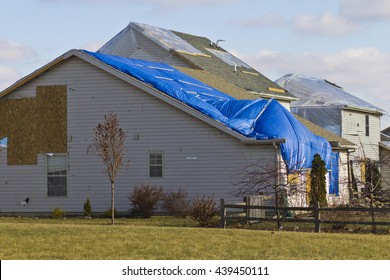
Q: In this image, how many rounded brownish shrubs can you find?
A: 3